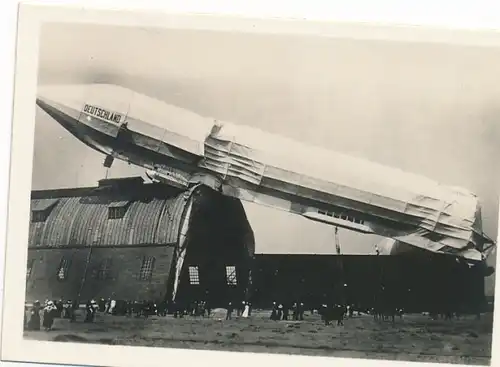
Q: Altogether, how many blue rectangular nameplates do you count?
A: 0